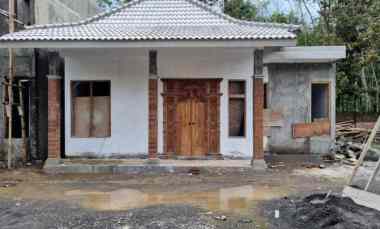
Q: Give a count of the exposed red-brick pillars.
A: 3